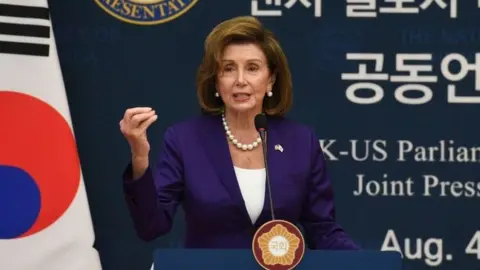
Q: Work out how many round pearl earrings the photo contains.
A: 2